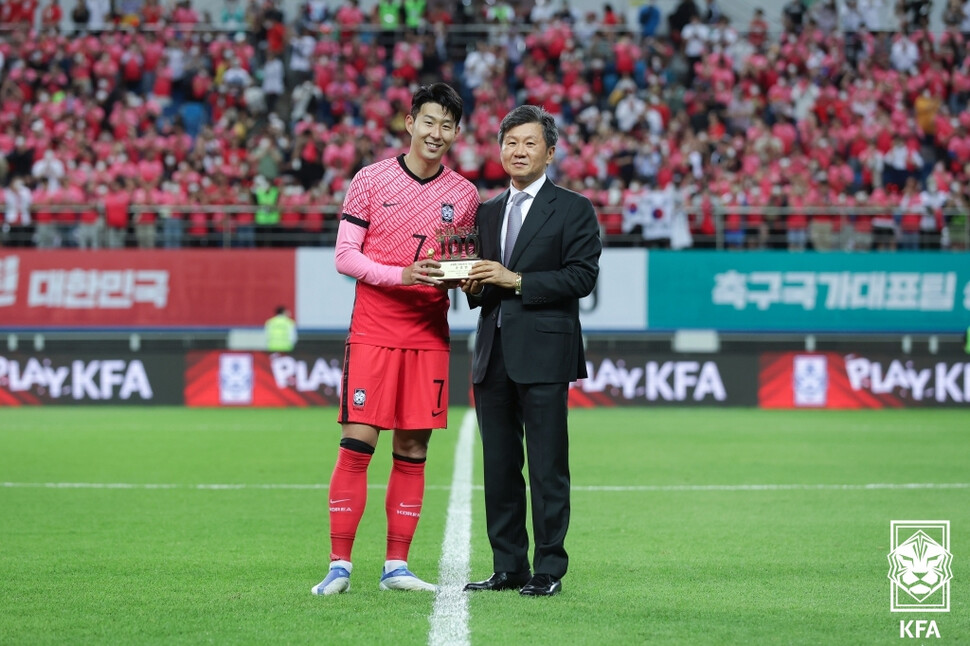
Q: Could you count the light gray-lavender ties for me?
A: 1